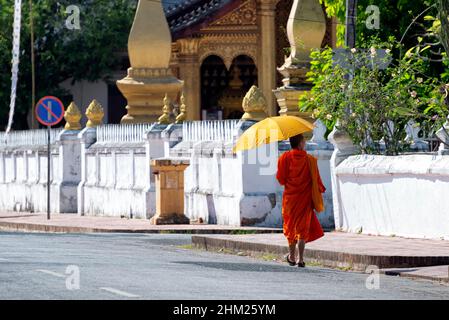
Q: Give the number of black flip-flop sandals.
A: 2